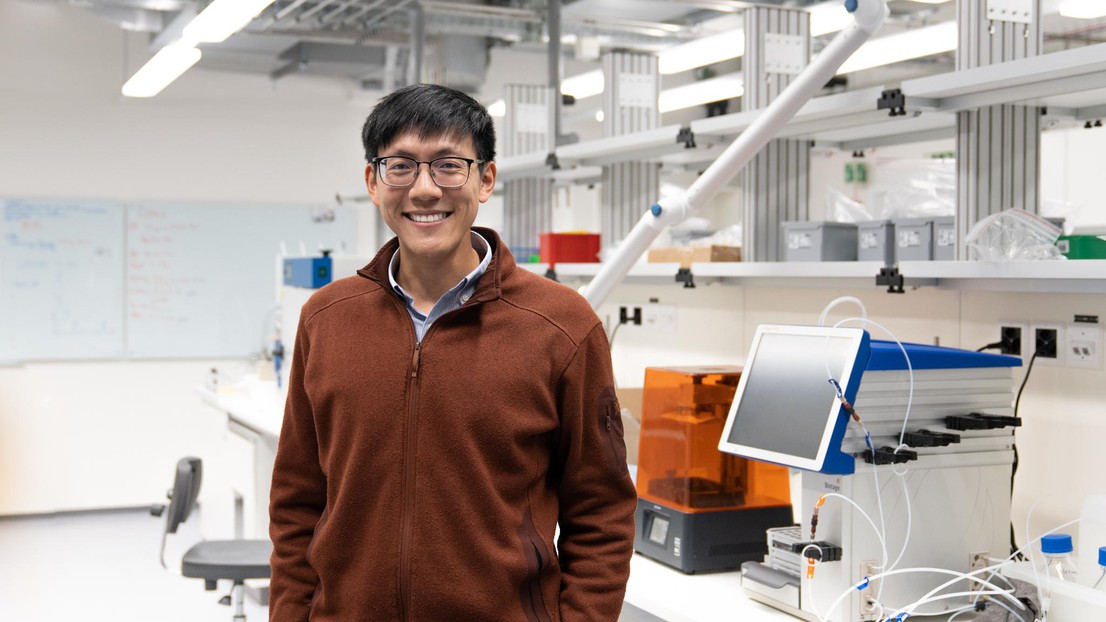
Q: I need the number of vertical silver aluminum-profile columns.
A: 4